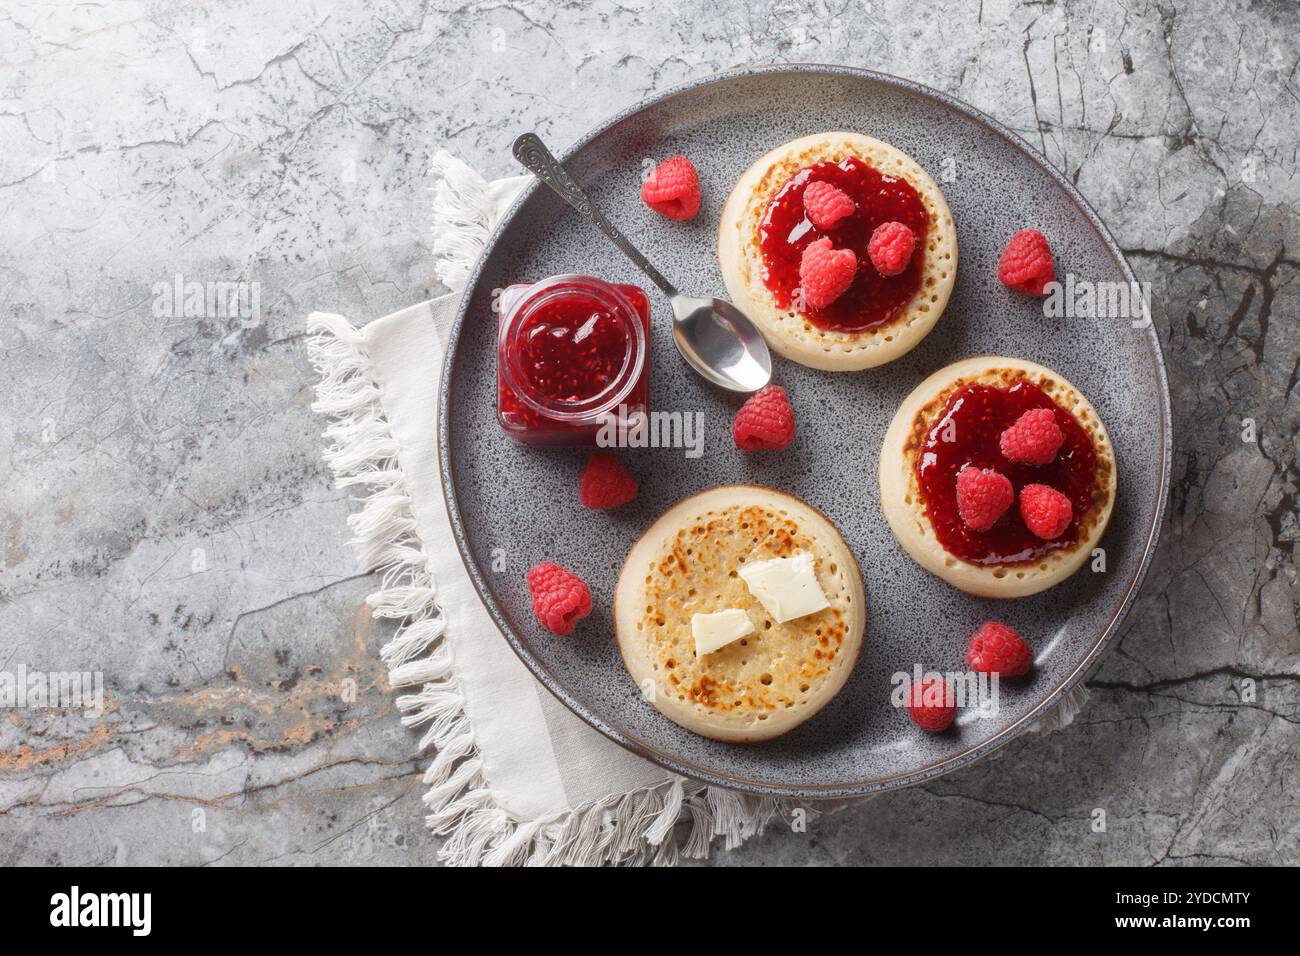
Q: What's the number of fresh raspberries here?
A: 13